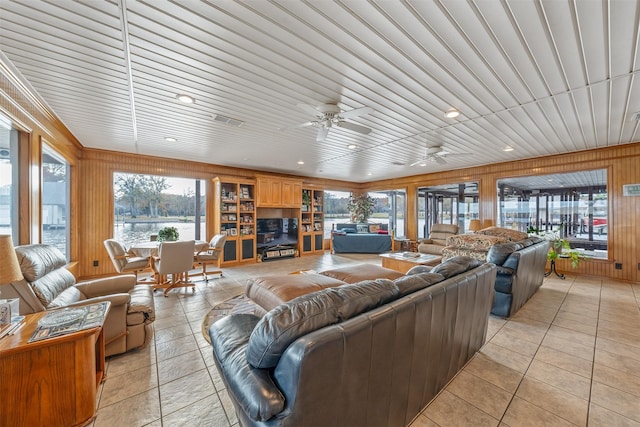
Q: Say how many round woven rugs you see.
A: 1